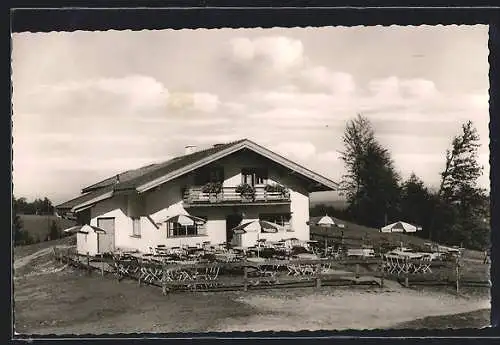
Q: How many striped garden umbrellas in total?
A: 5